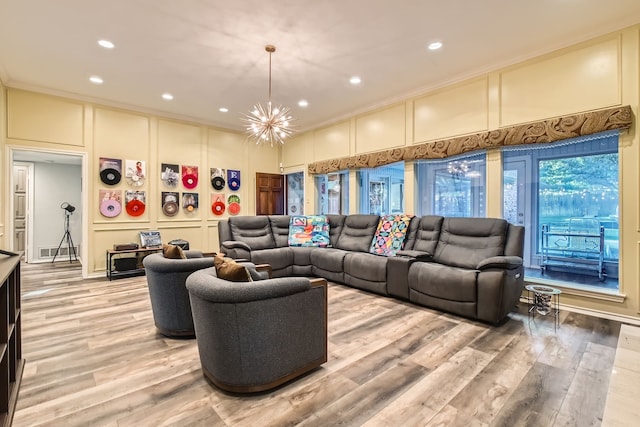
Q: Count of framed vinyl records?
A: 12